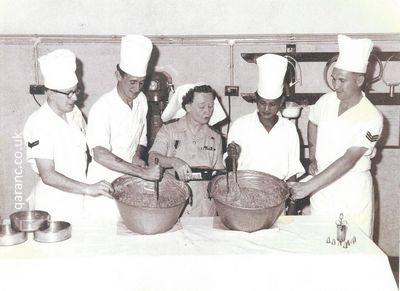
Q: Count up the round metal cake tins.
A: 3